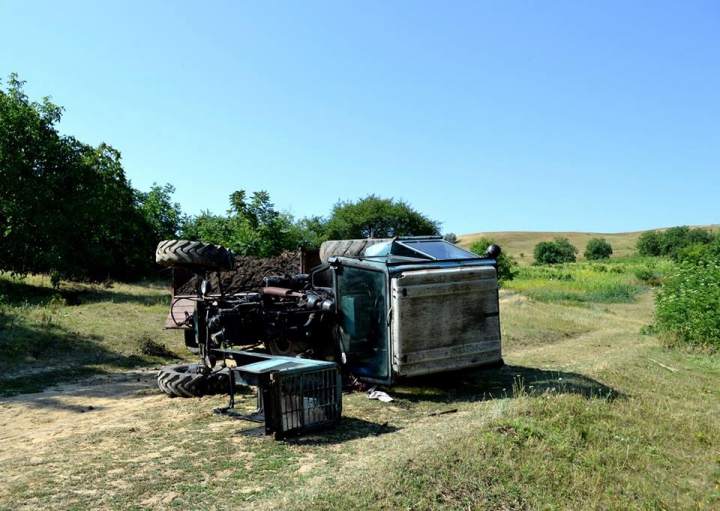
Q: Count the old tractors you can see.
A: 1